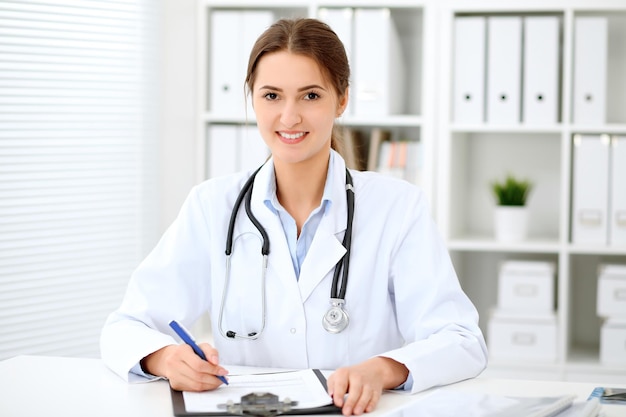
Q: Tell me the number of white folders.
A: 12